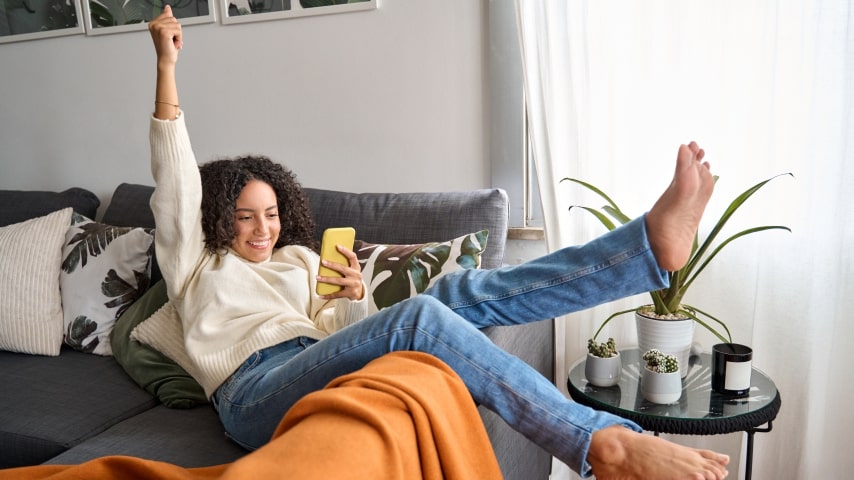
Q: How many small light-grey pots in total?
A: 2